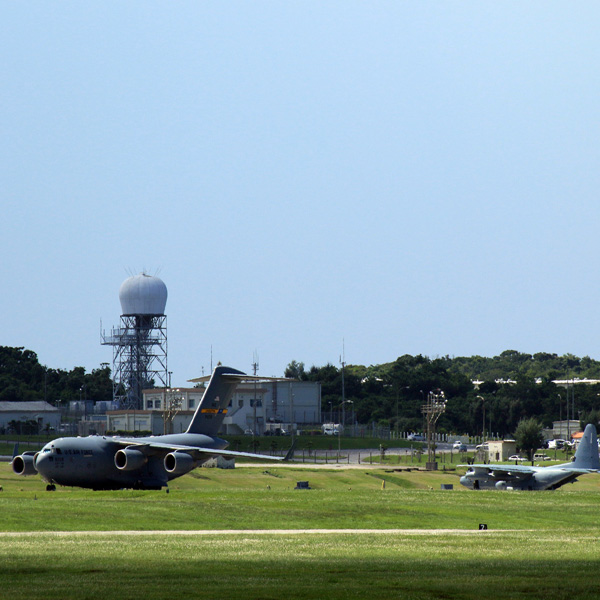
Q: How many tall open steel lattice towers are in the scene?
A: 1